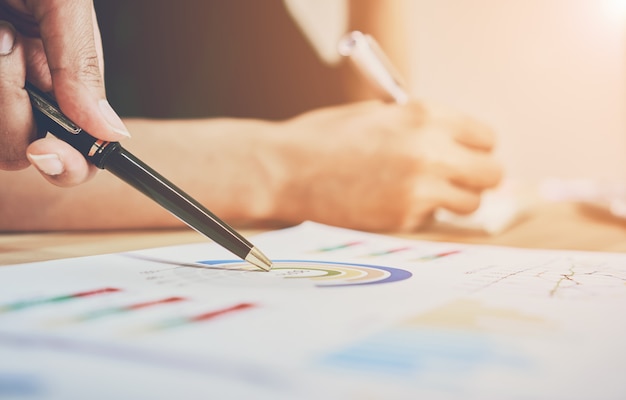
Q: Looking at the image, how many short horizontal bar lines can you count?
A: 6